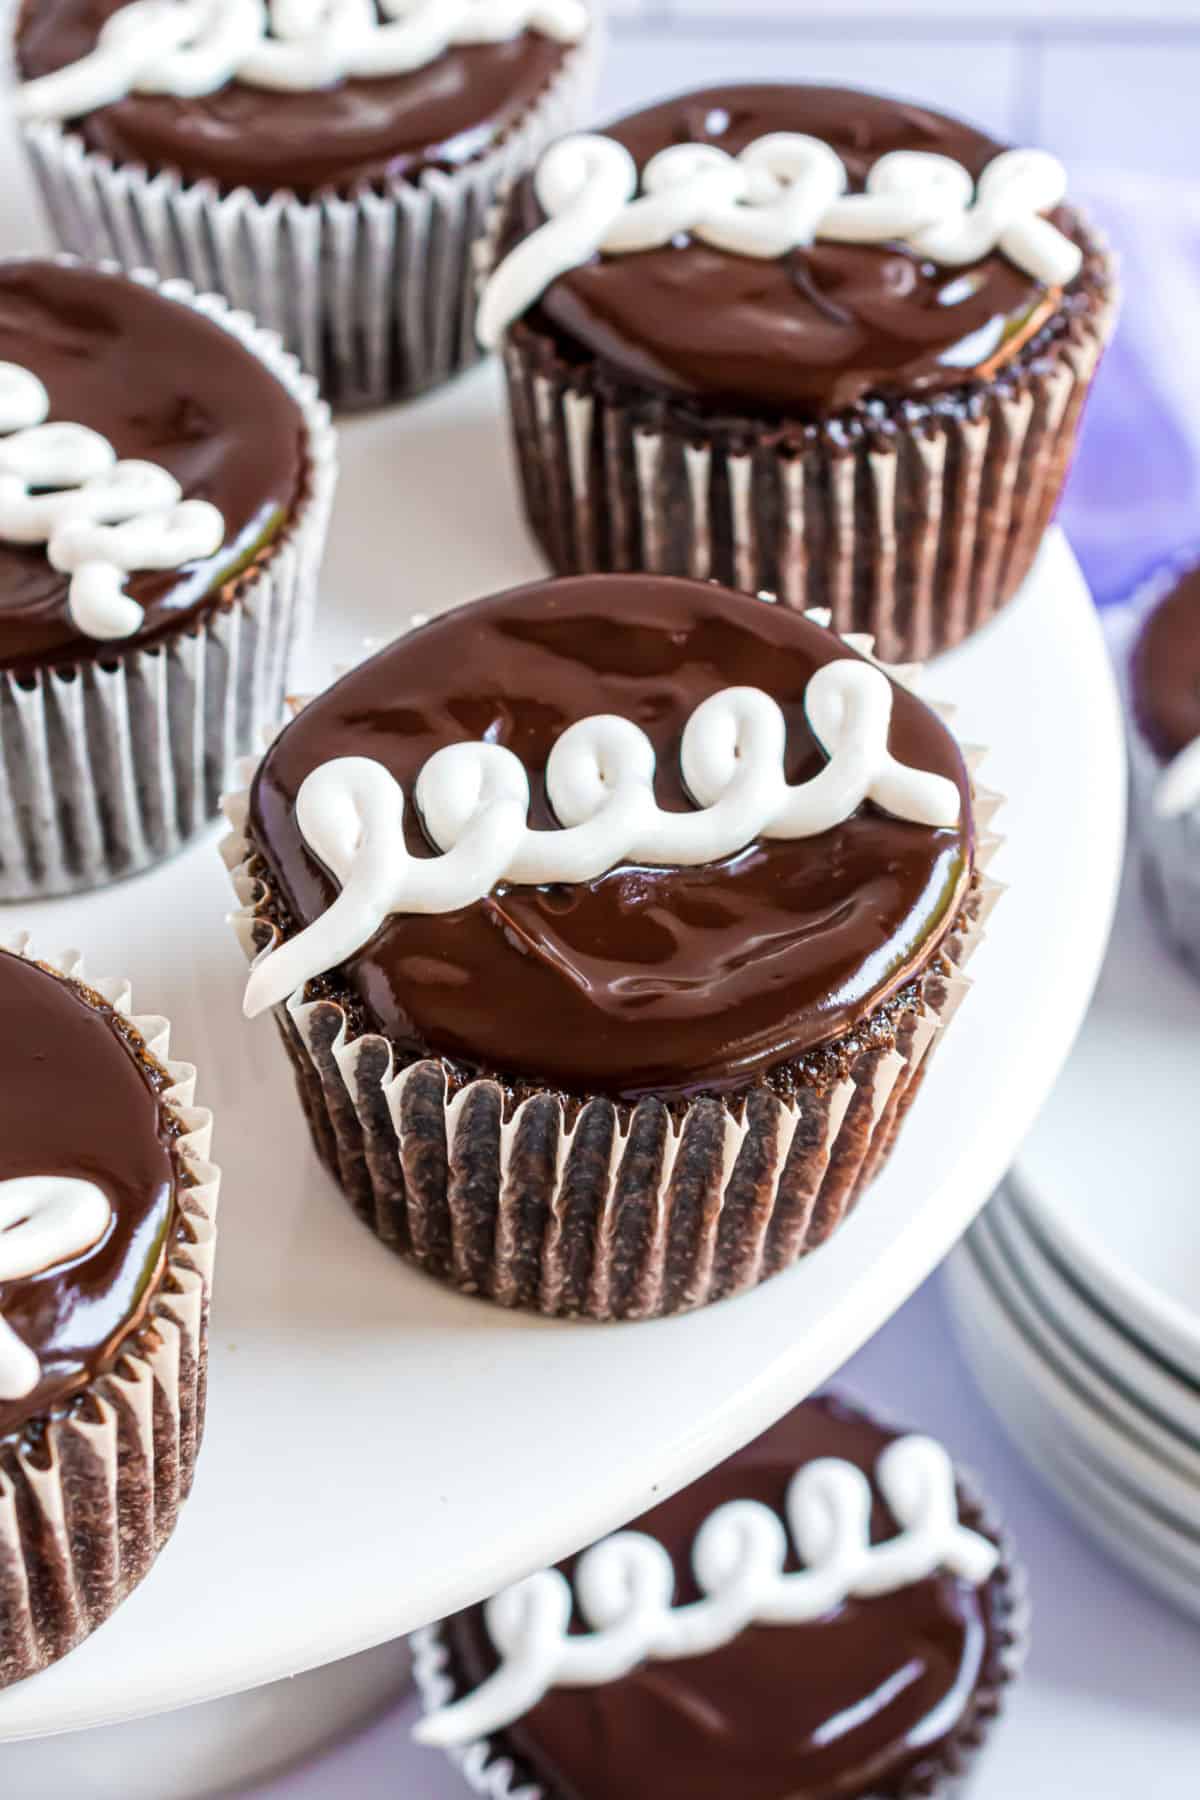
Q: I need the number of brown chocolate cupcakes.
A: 7